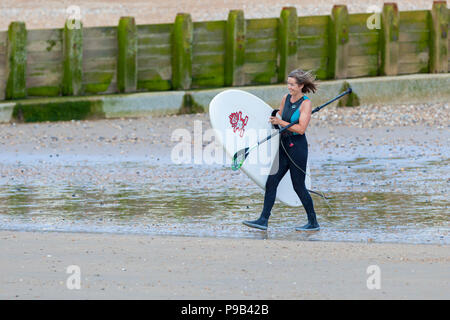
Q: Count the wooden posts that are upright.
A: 9